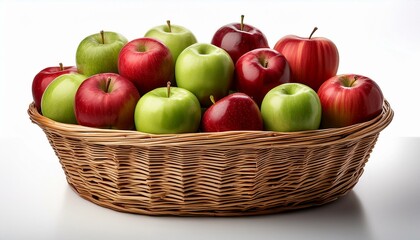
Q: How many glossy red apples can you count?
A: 8